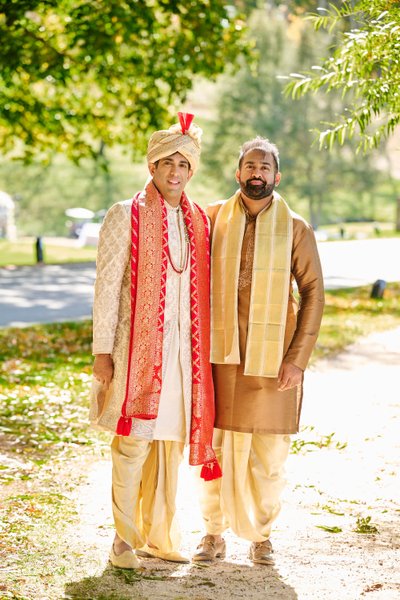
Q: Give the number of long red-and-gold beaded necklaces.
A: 1